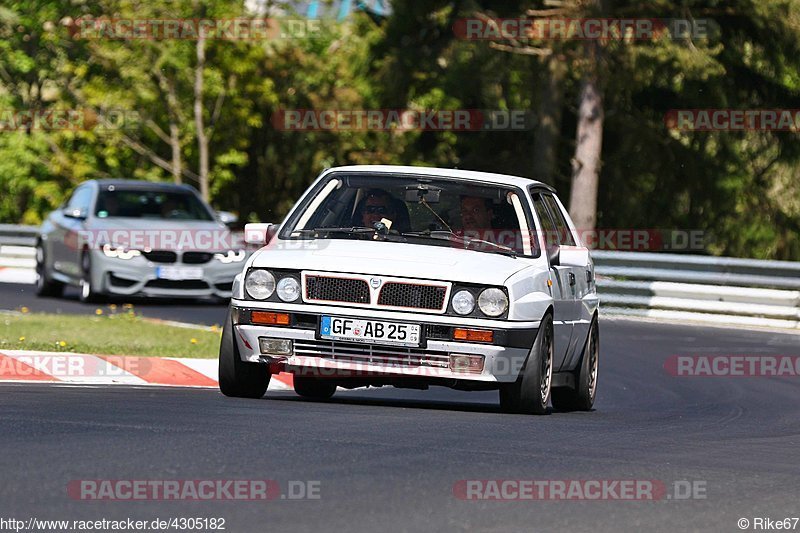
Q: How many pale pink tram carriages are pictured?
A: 0